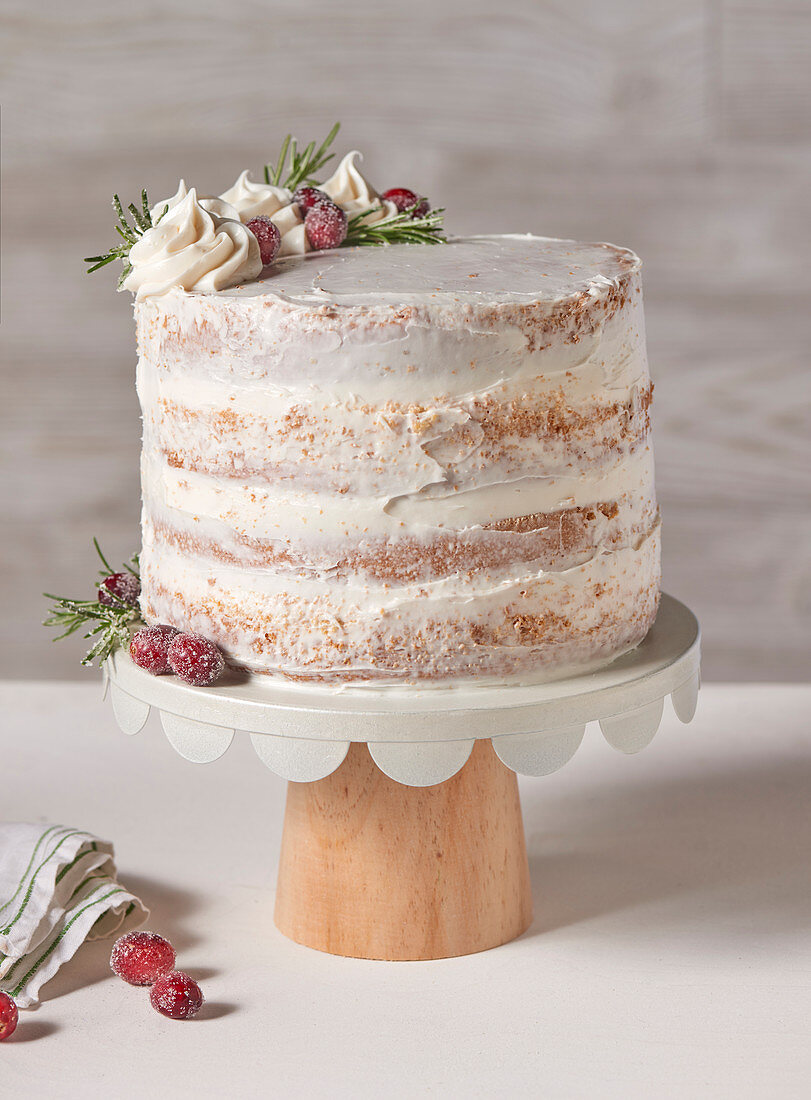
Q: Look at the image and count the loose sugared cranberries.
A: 3